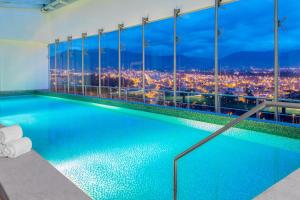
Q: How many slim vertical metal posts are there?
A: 9